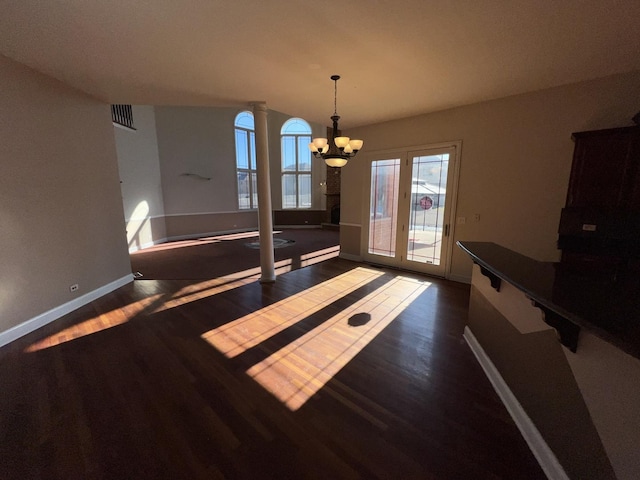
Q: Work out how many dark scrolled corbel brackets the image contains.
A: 2